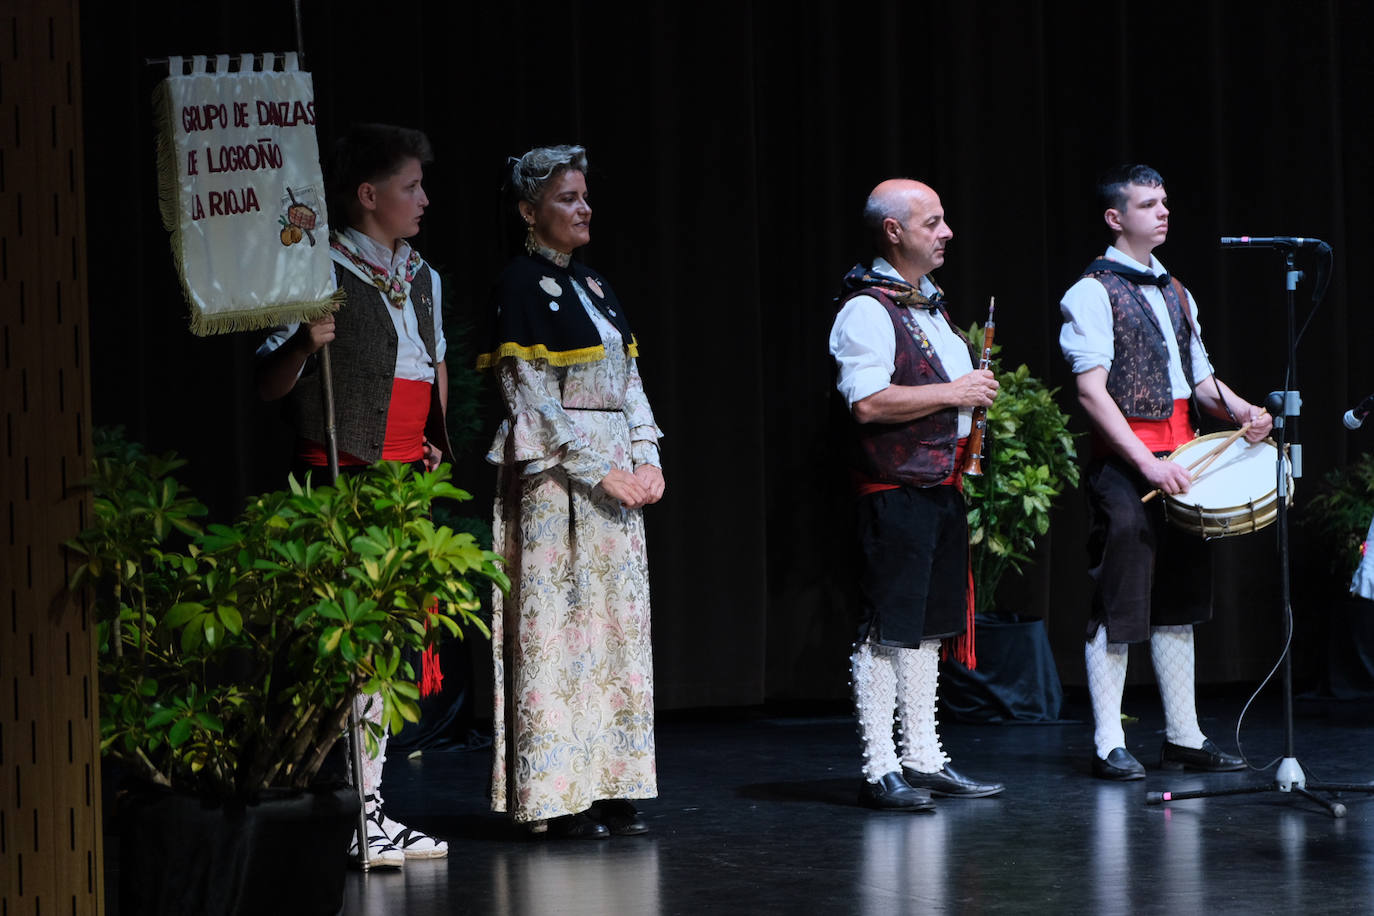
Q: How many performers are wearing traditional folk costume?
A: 4